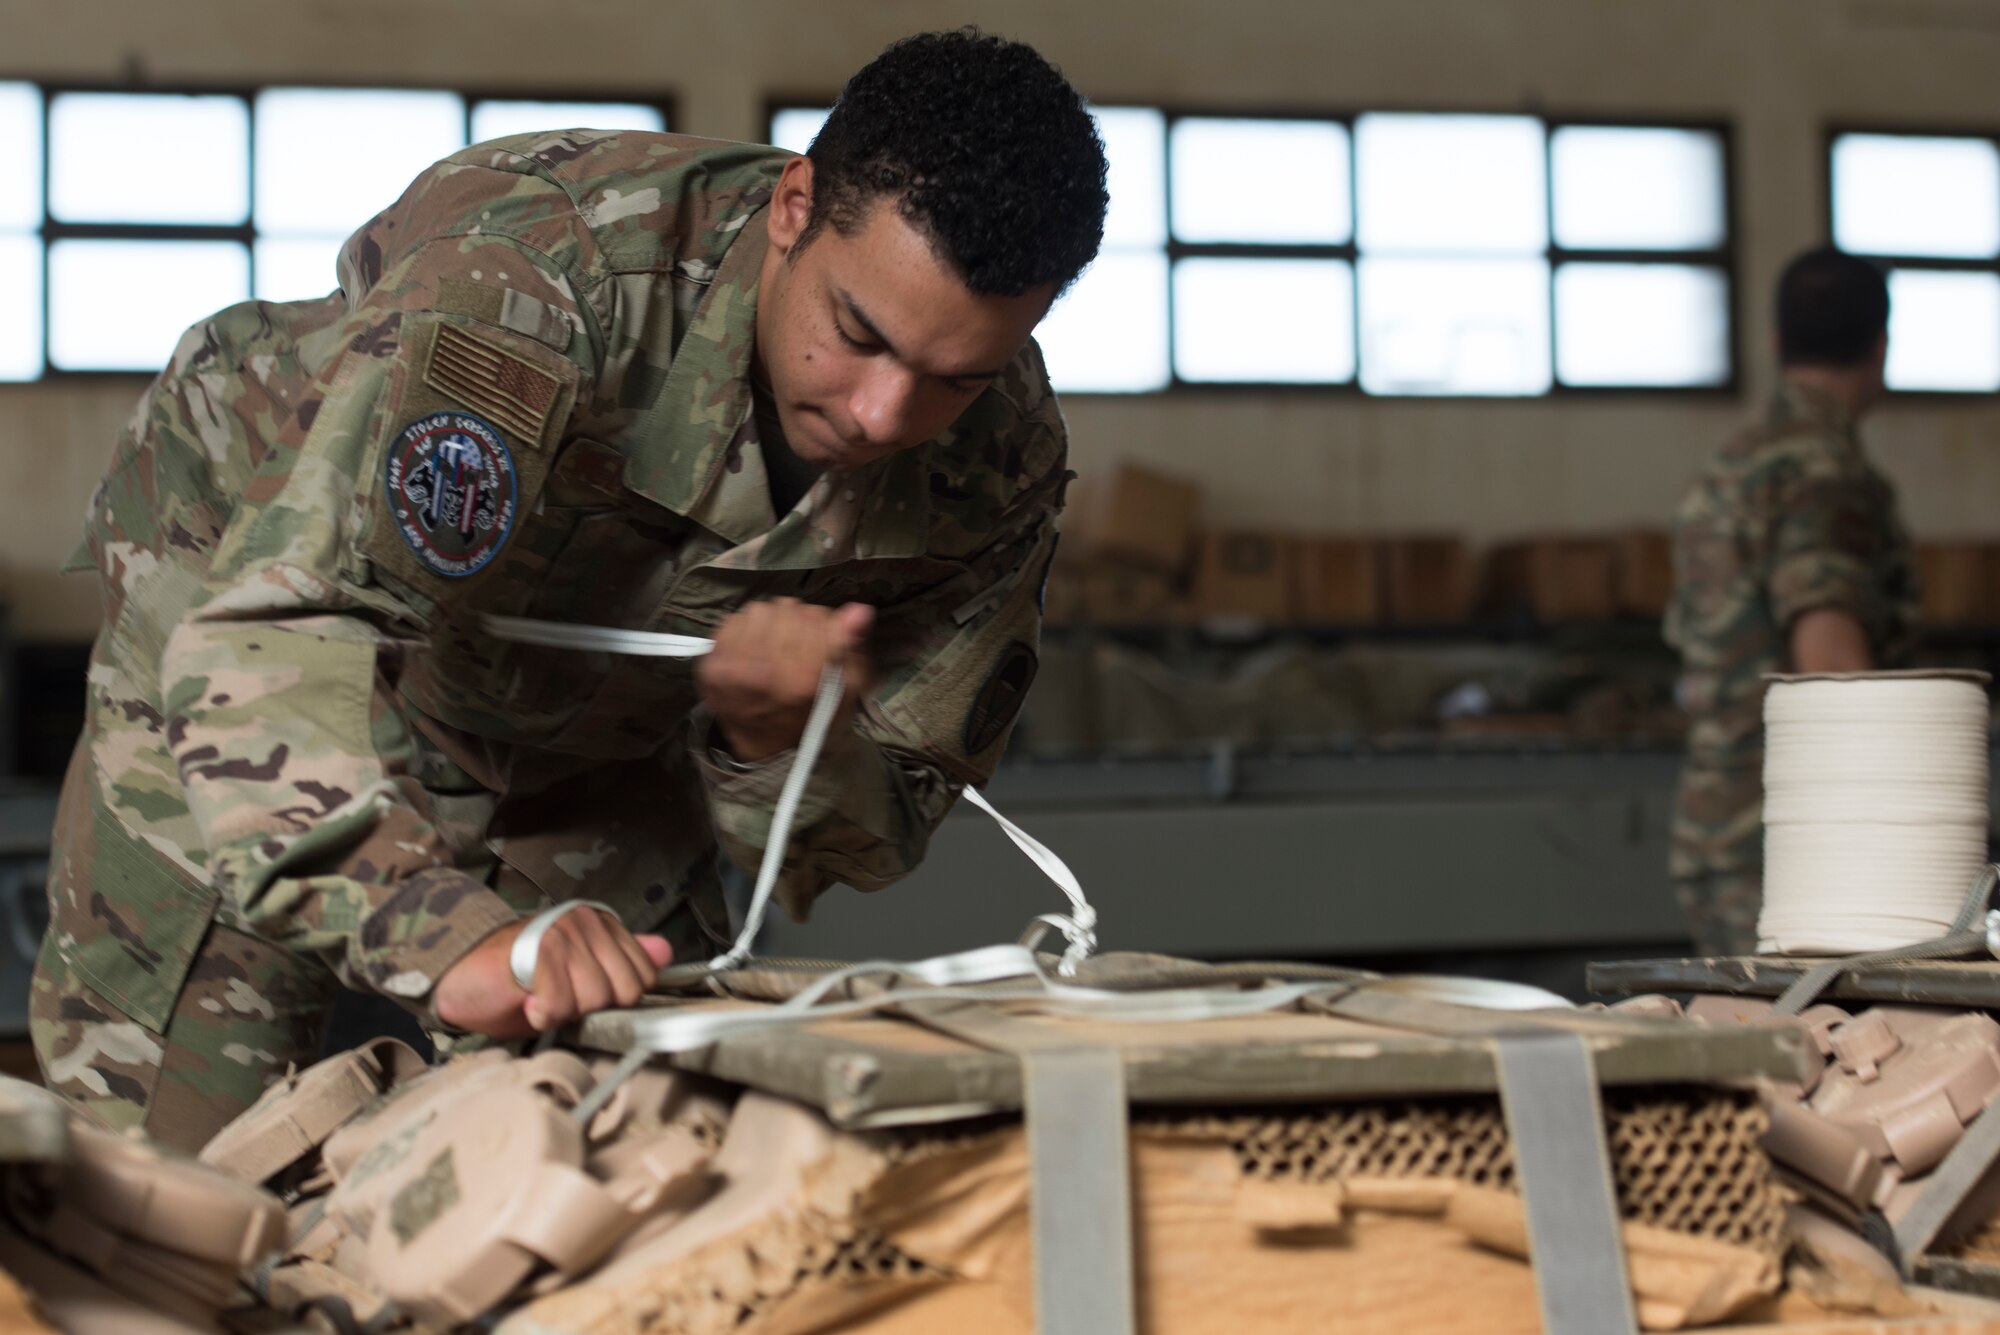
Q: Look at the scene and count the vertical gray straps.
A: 2